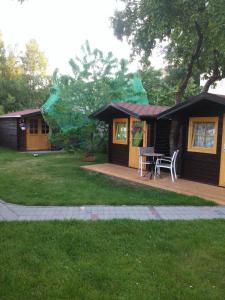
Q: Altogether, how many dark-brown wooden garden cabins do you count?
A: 3